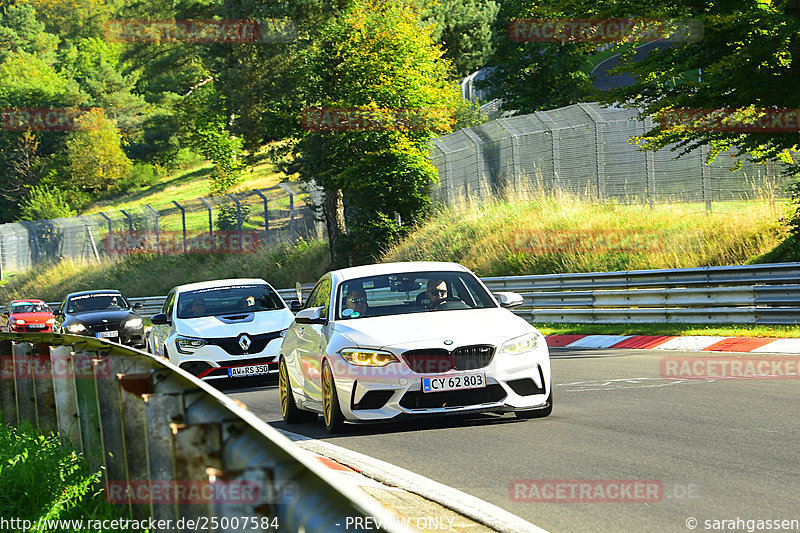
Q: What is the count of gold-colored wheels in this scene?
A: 2